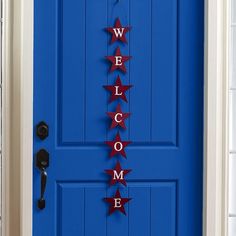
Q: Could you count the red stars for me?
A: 7